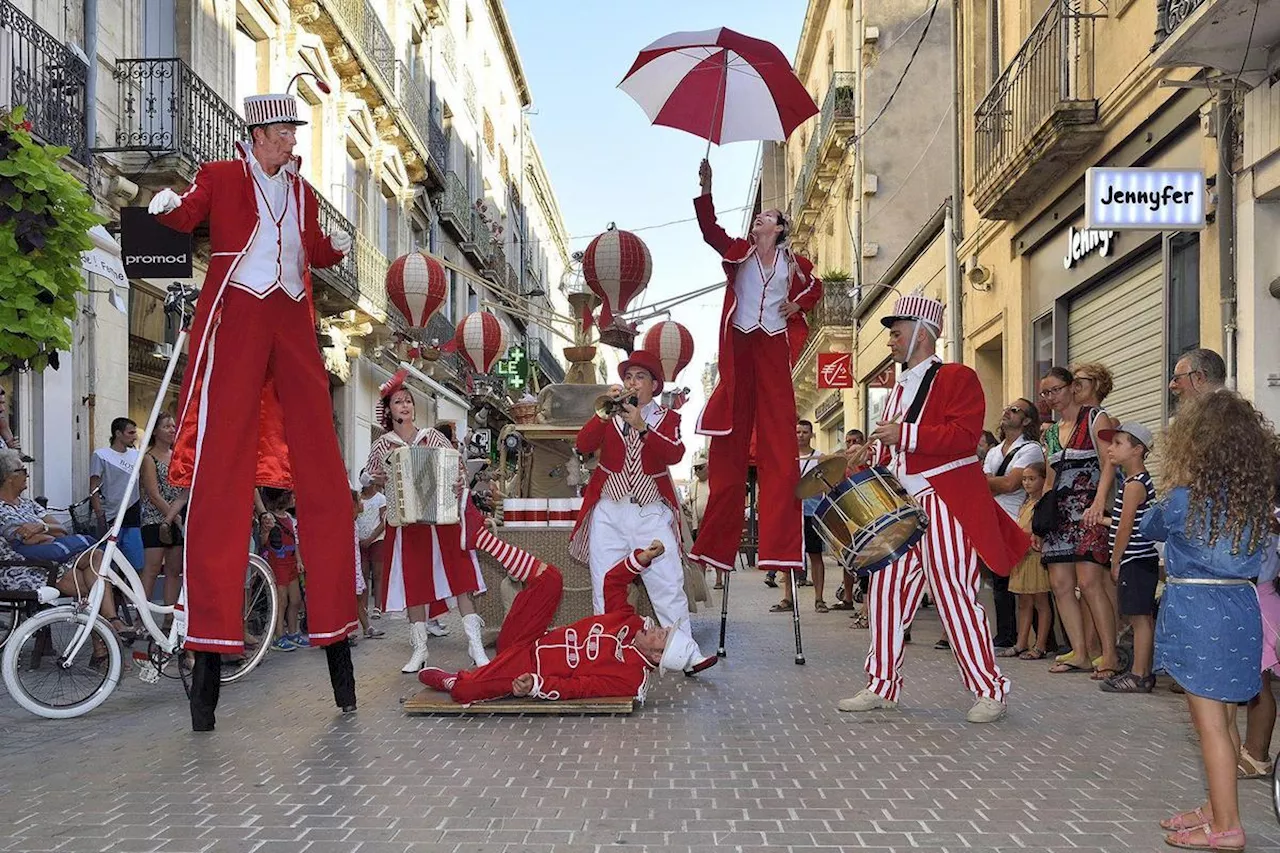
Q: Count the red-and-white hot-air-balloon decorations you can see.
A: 4